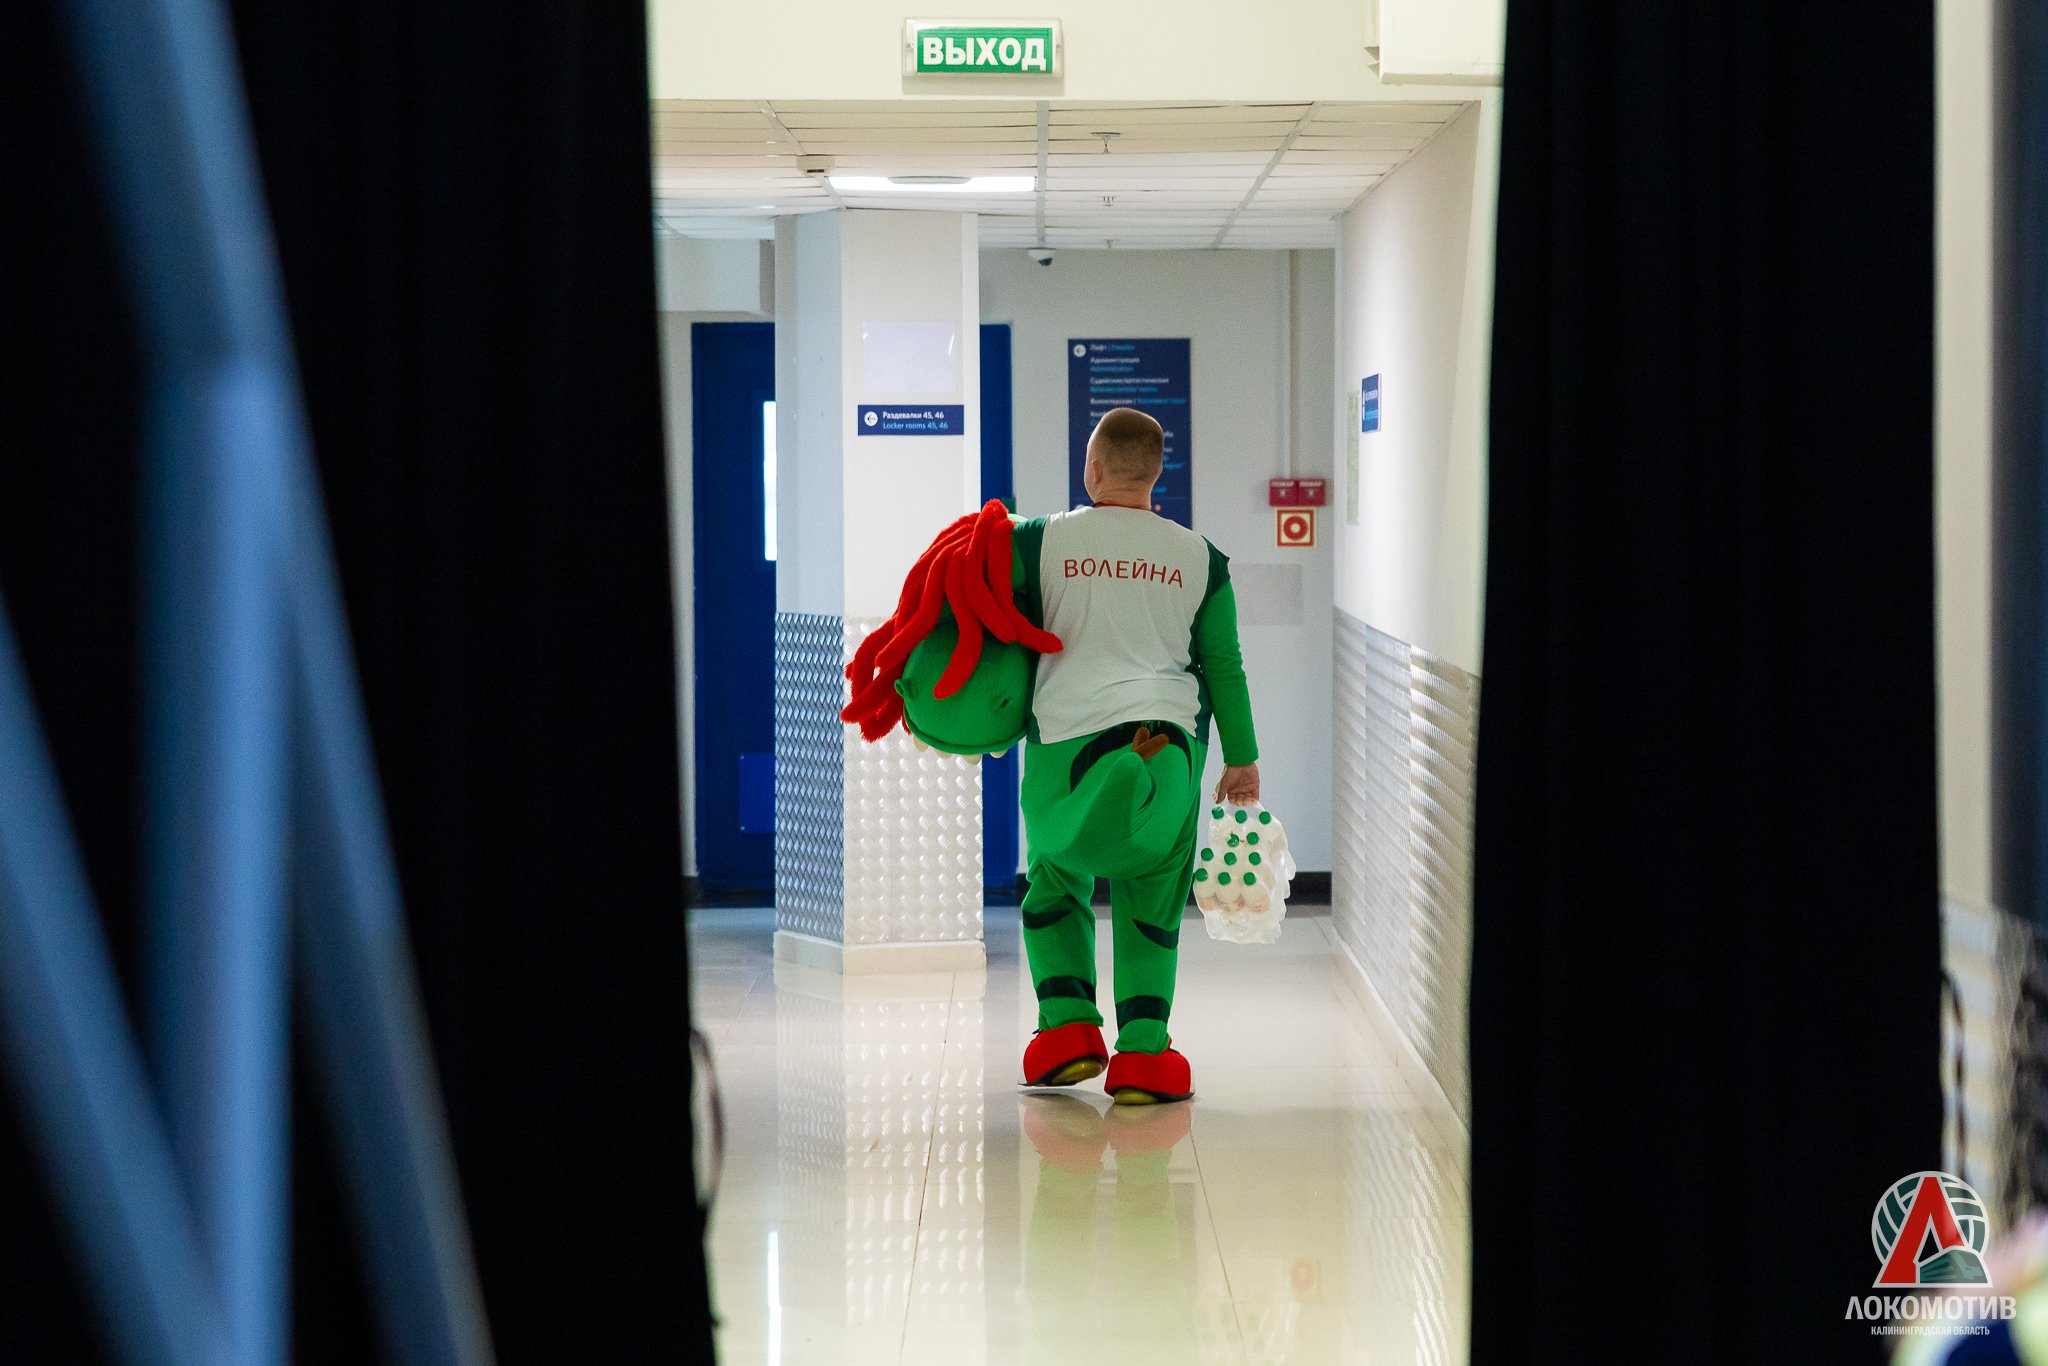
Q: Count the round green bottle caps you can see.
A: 11